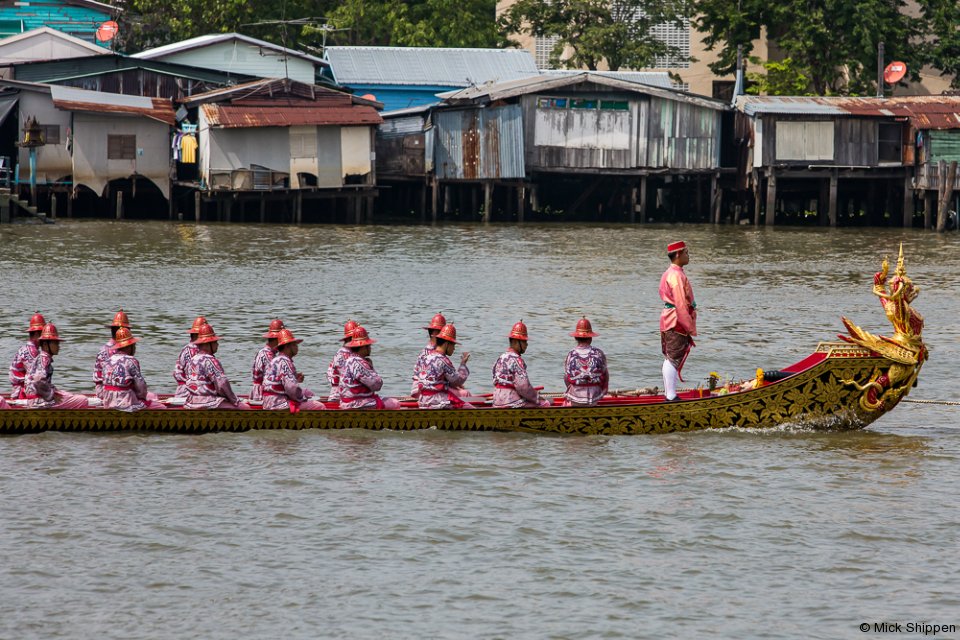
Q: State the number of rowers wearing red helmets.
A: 14